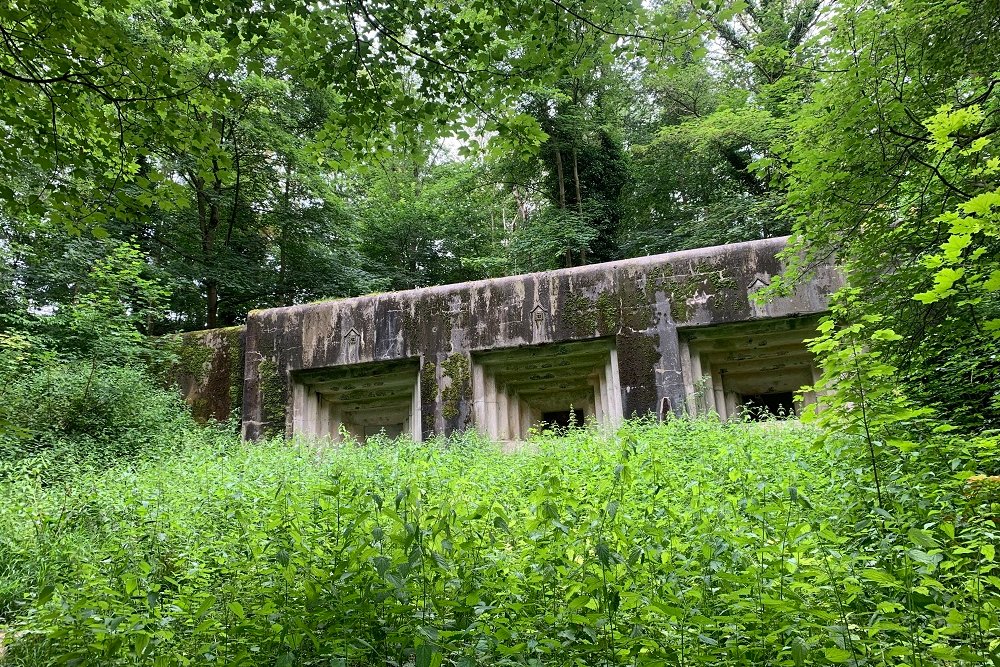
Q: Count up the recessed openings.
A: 3